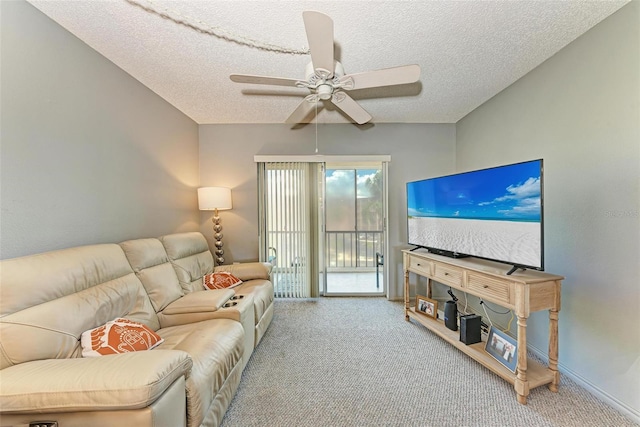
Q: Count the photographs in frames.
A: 2